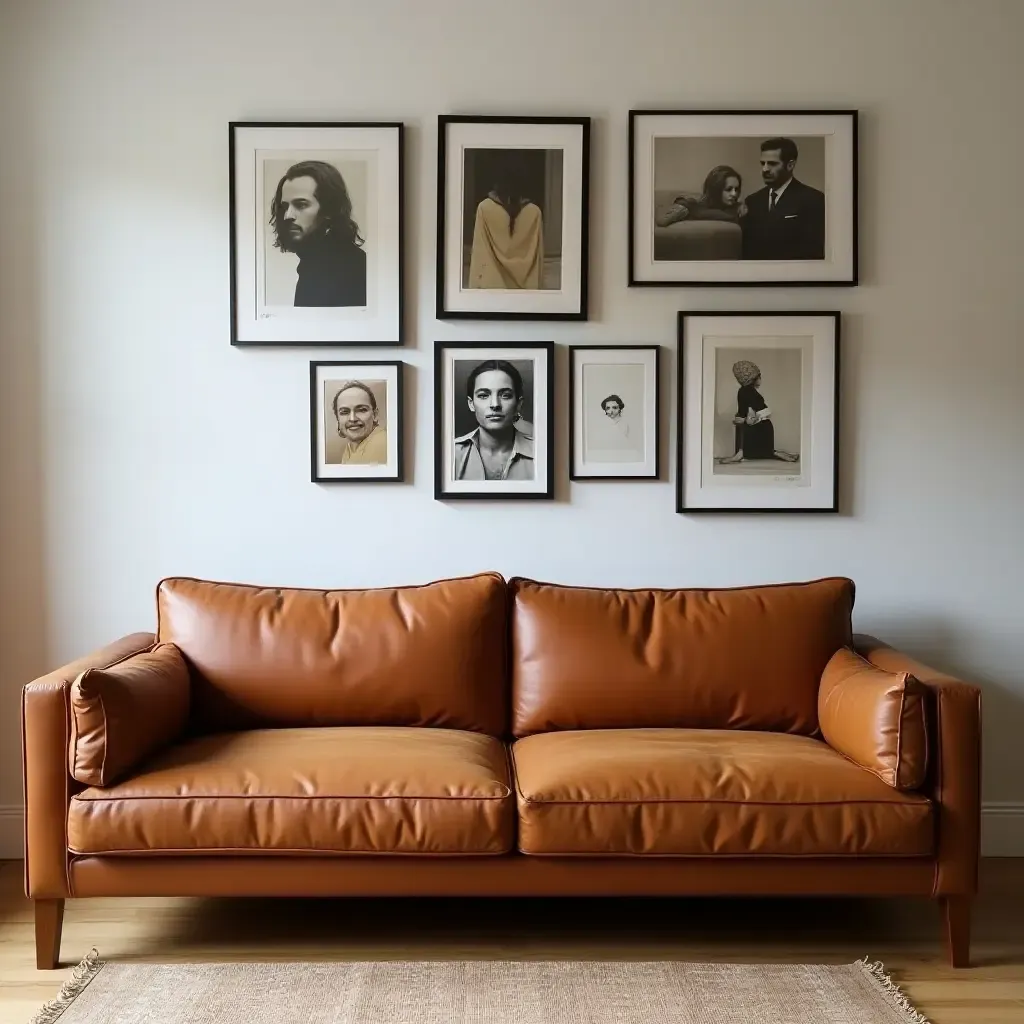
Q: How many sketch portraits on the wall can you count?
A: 1